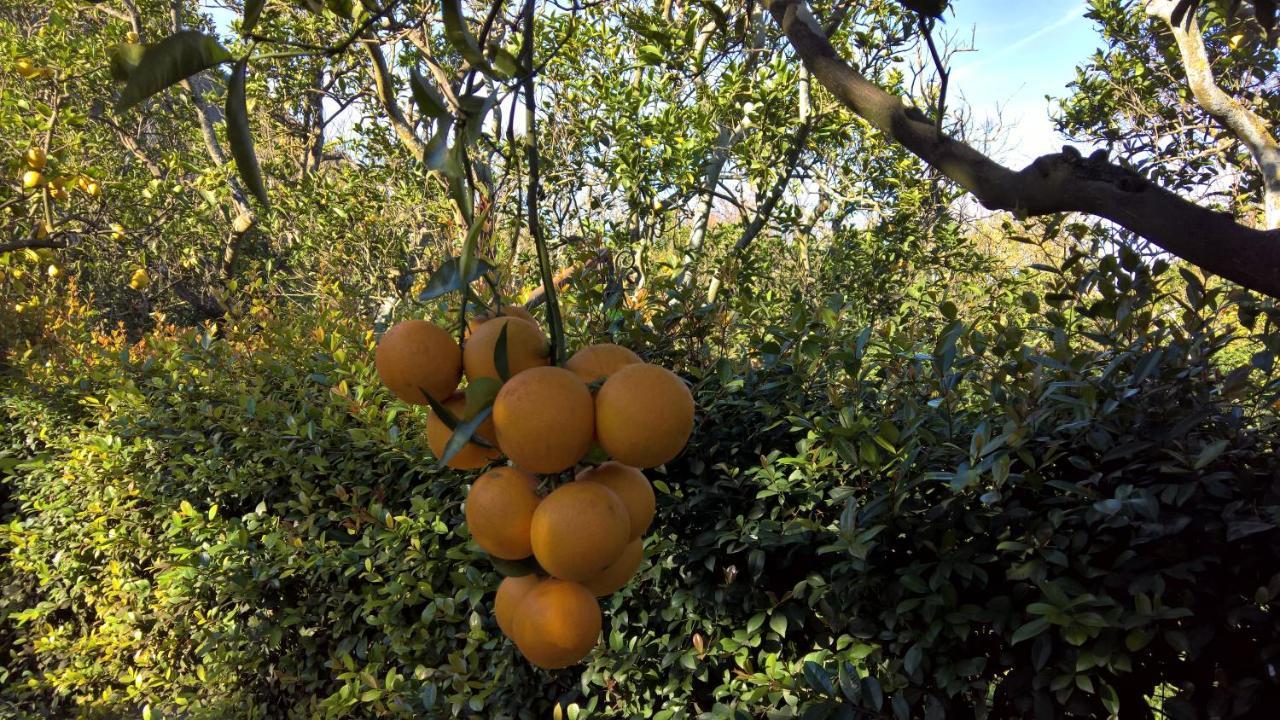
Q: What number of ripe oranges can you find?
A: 13